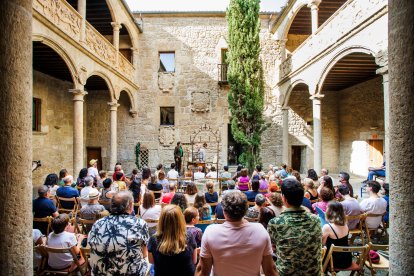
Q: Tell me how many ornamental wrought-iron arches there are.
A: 1